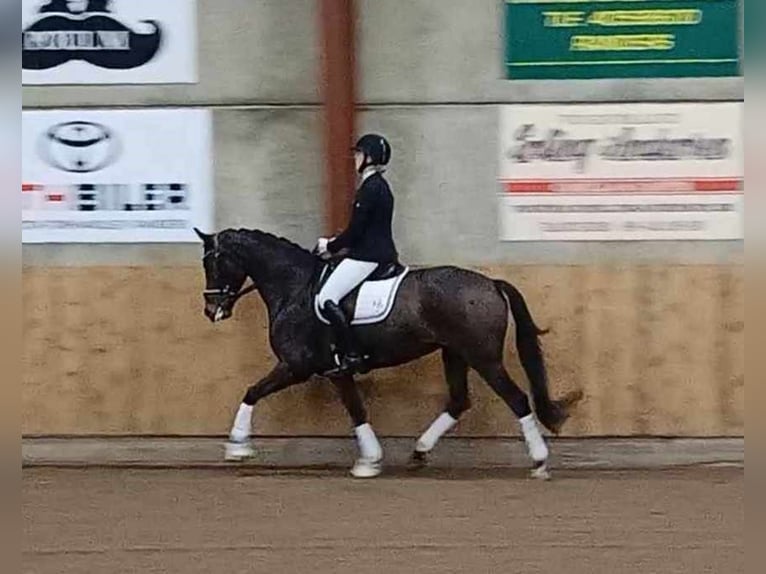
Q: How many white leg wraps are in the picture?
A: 4